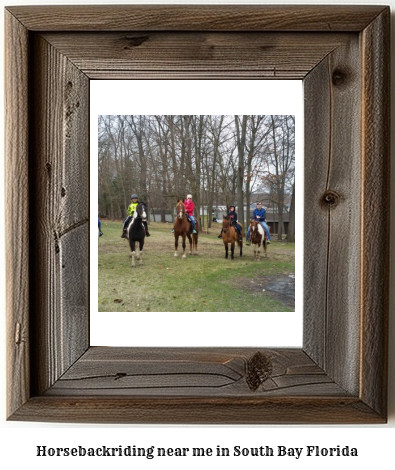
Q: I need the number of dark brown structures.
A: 1